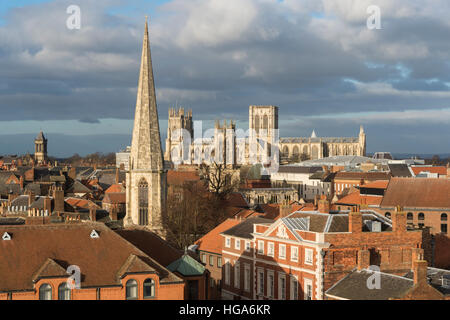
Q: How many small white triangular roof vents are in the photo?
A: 2